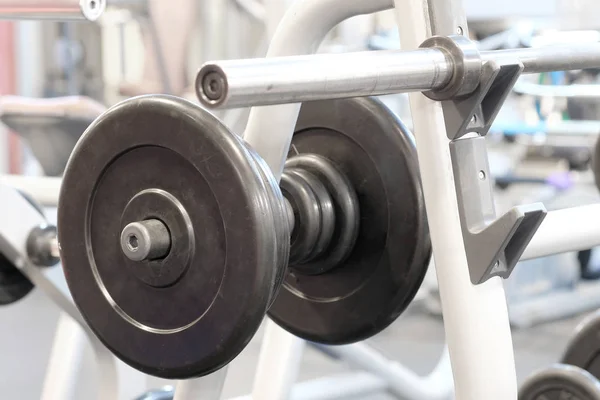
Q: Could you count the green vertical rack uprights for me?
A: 0